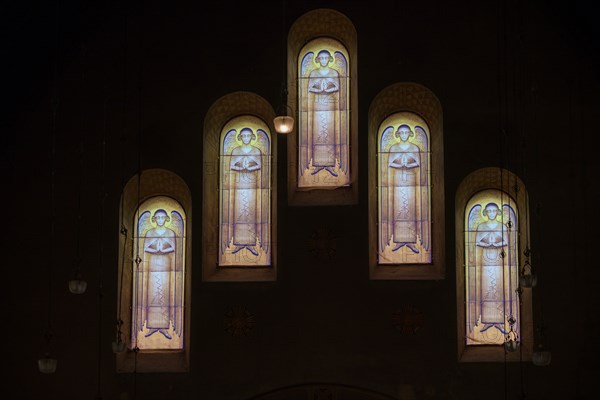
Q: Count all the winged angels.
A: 5